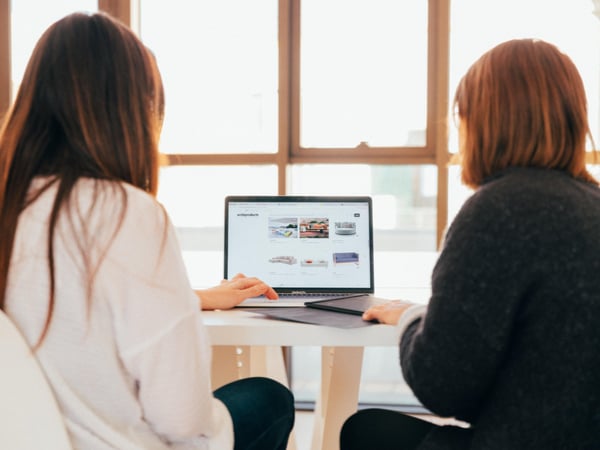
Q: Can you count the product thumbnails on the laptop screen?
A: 6